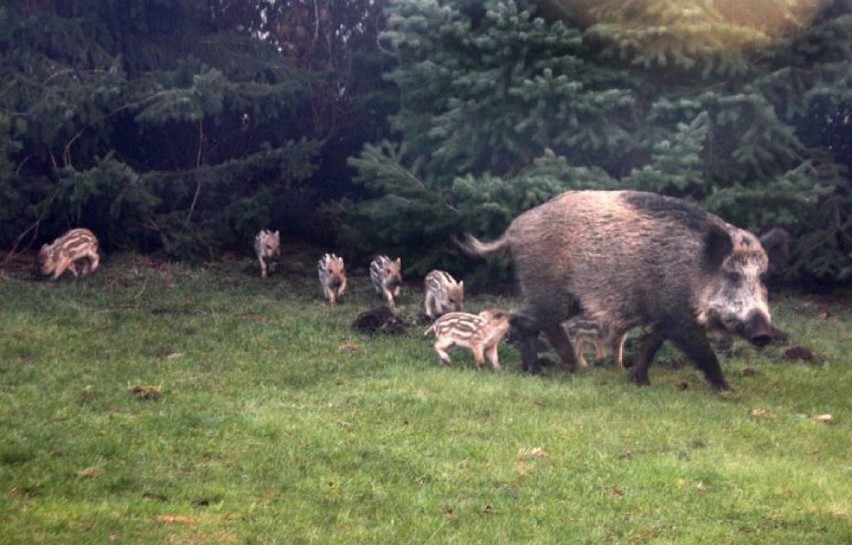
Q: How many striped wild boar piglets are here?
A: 7